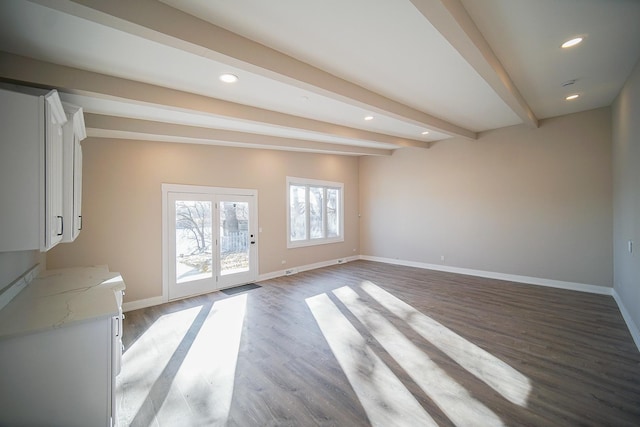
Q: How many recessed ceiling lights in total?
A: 5